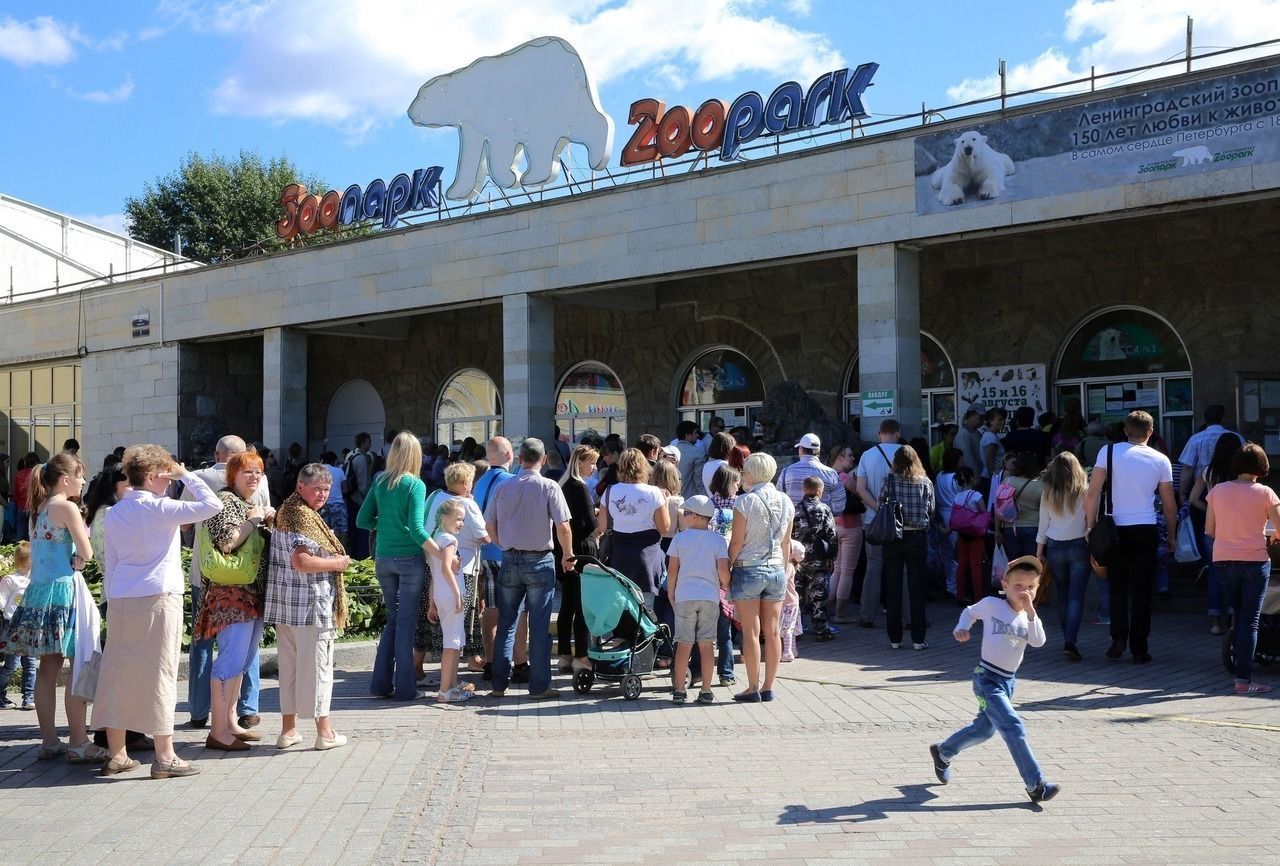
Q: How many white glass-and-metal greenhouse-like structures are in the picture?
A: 1